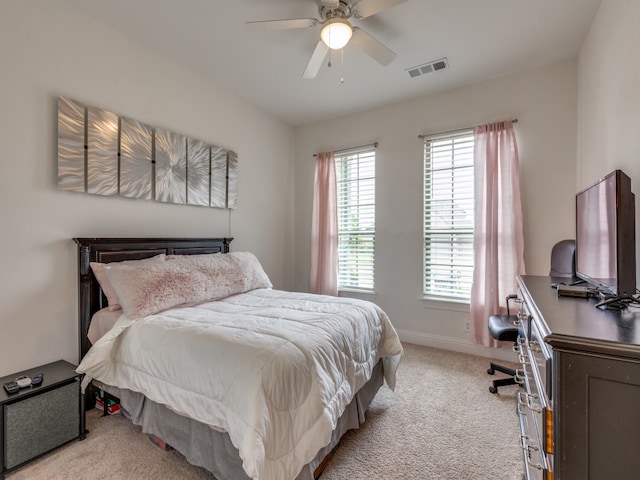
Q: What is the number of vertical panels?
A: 7